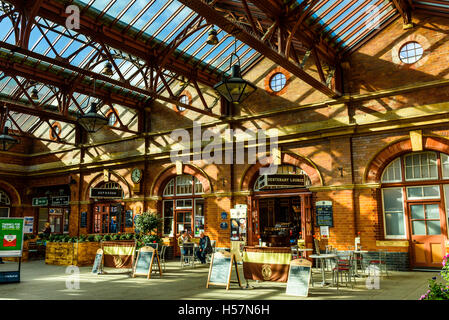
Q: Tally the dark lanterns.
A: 3